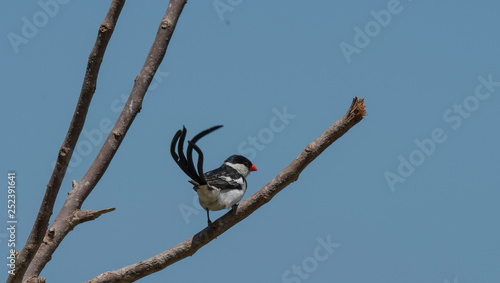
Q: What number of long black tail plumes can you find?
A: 4